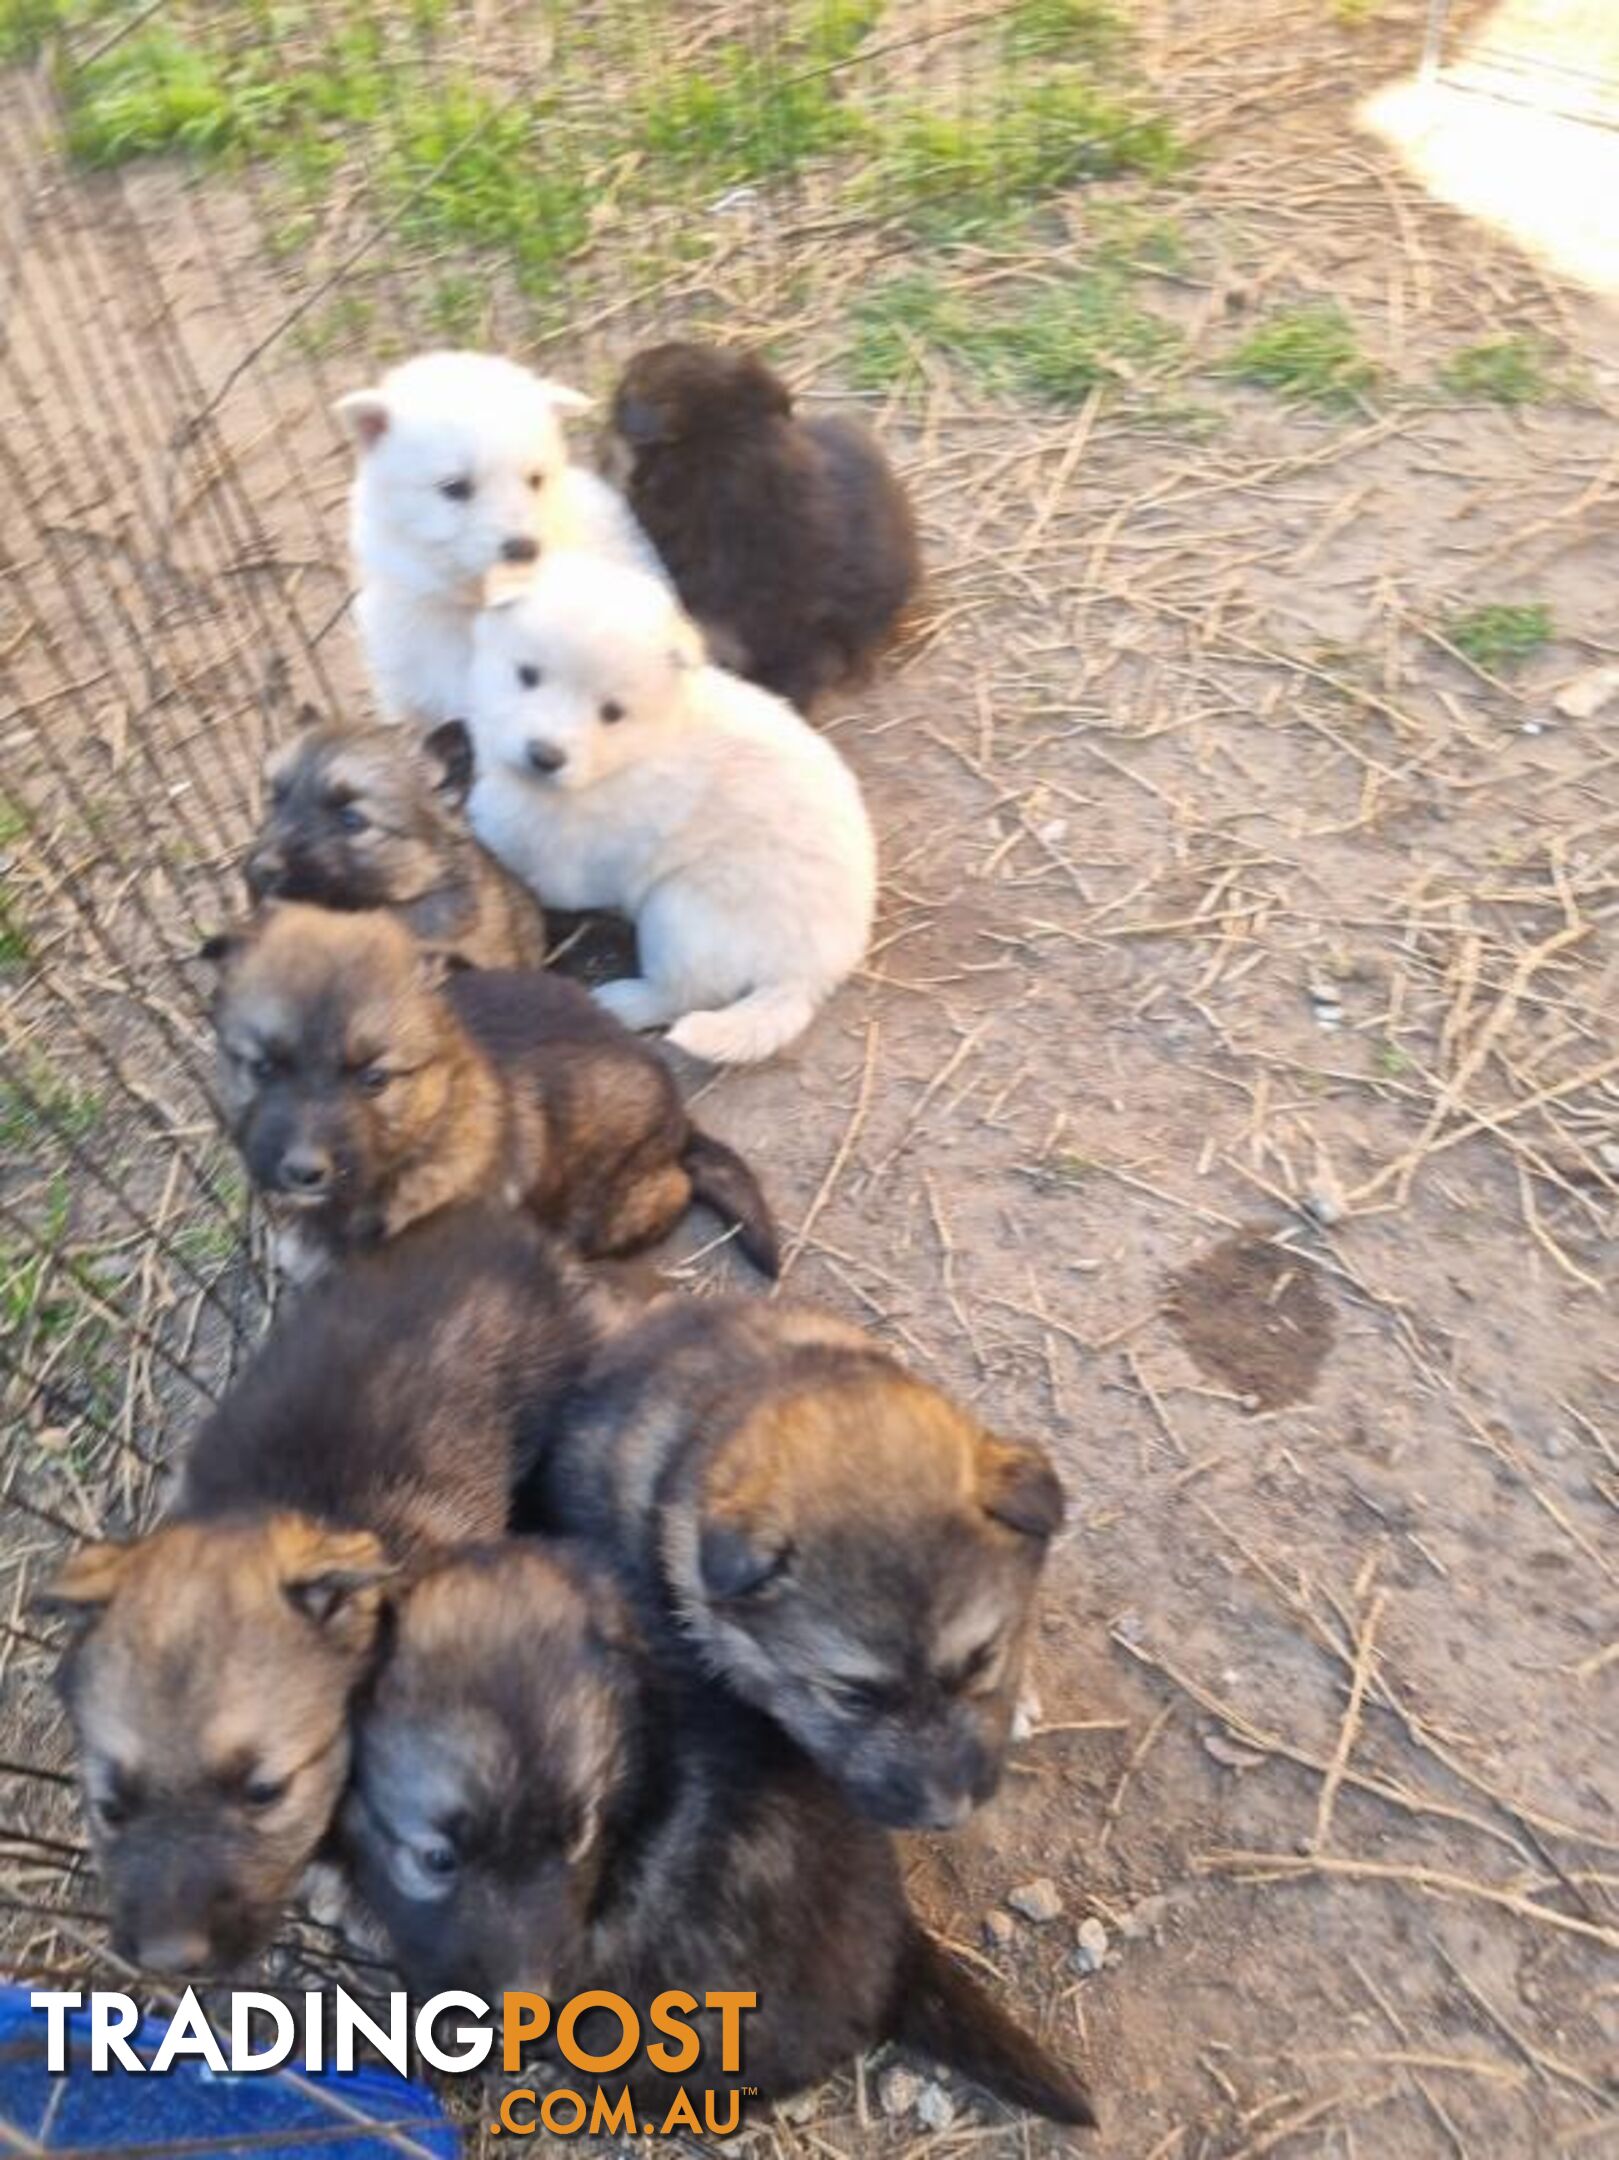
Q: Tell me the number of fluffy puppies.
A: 8